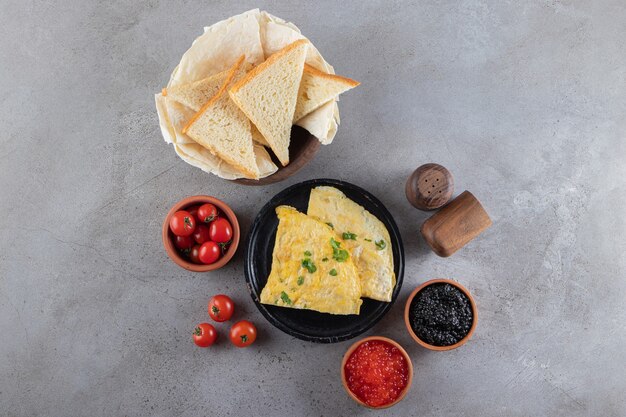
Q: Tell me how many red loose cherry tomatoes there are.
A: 3